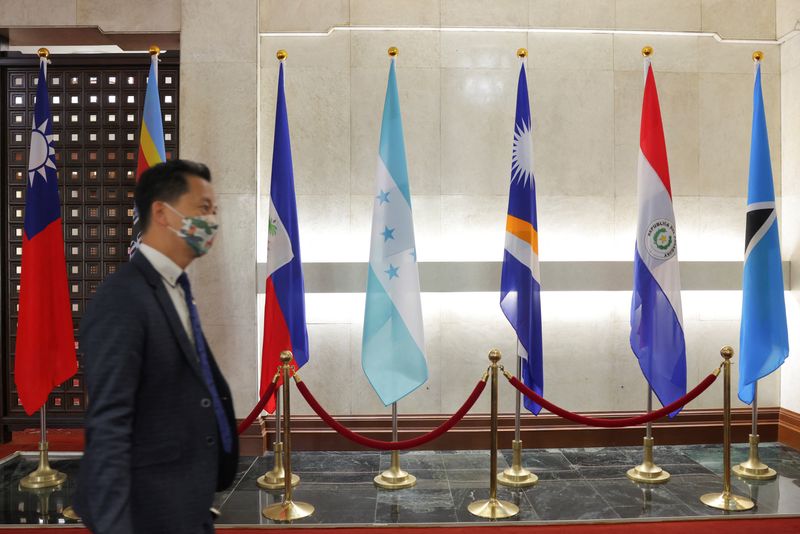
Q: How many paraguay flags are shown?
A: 1